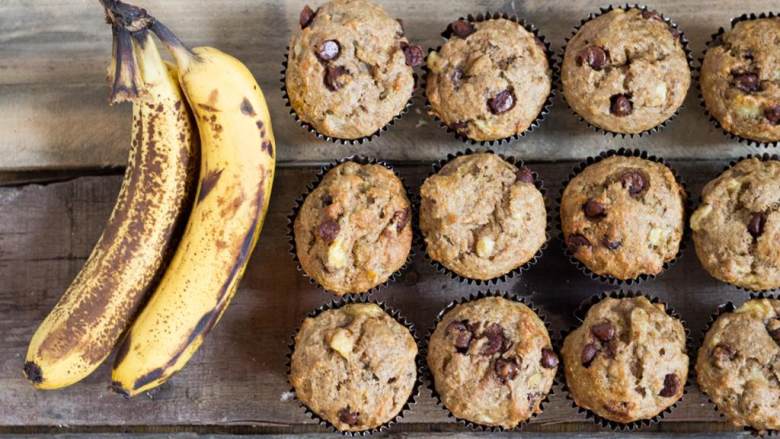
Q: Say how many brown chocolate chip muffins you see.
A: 12